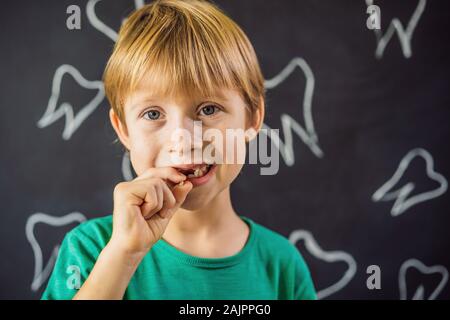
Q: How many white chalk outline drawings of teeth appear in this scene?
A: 8